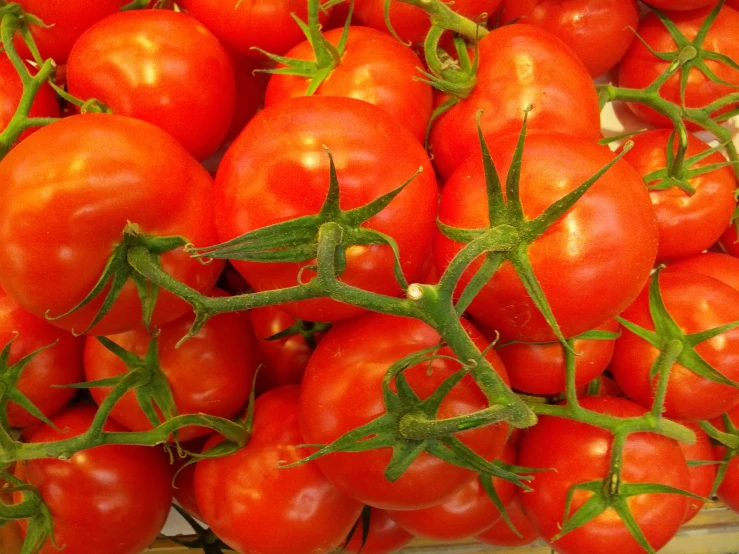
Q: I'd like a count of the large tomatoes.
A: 4